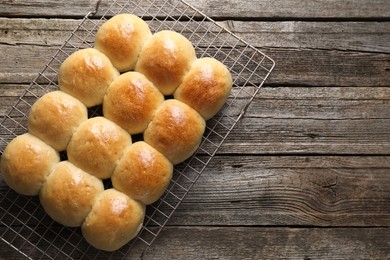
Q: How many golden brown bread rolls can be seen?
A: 12